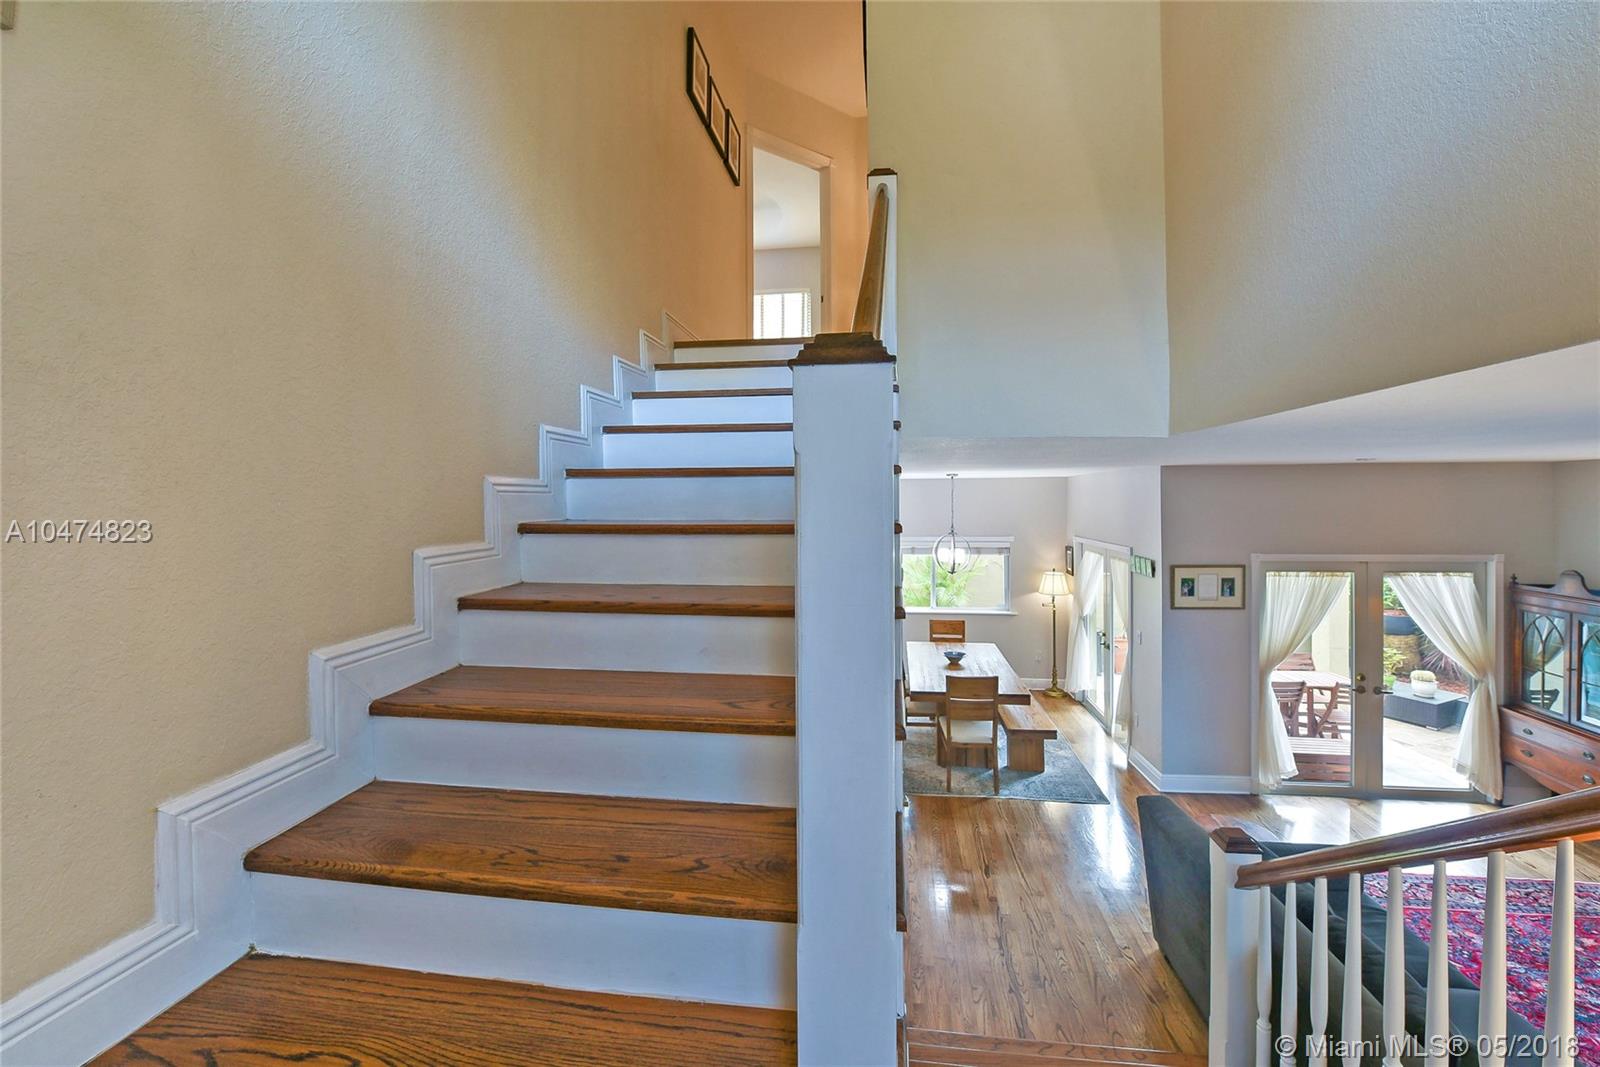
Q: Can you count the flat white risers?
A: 9